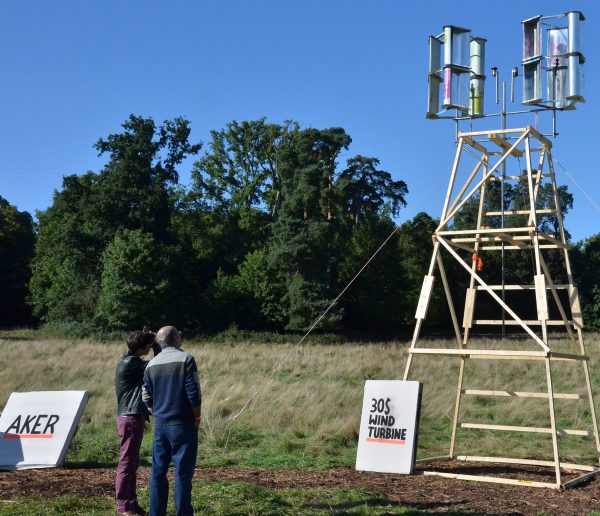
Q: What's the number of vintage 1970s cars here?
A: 0